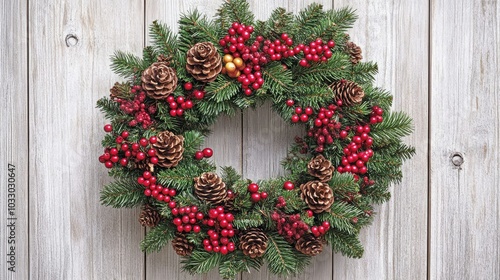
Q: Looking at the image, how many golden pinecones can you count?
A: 0